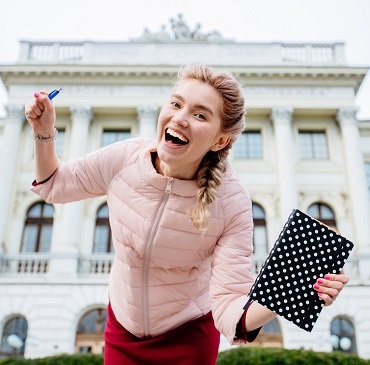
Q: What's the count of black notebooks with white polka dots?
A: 1